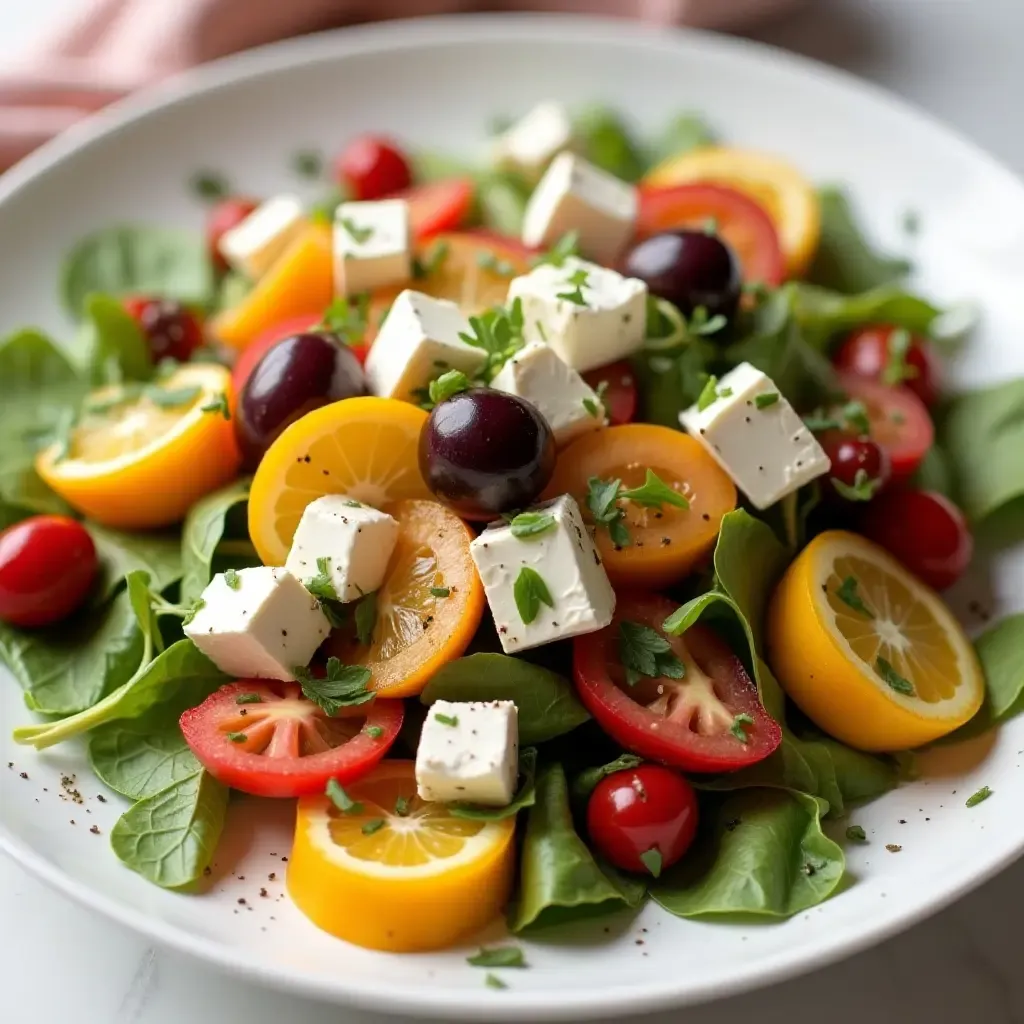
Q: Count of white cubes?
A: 12